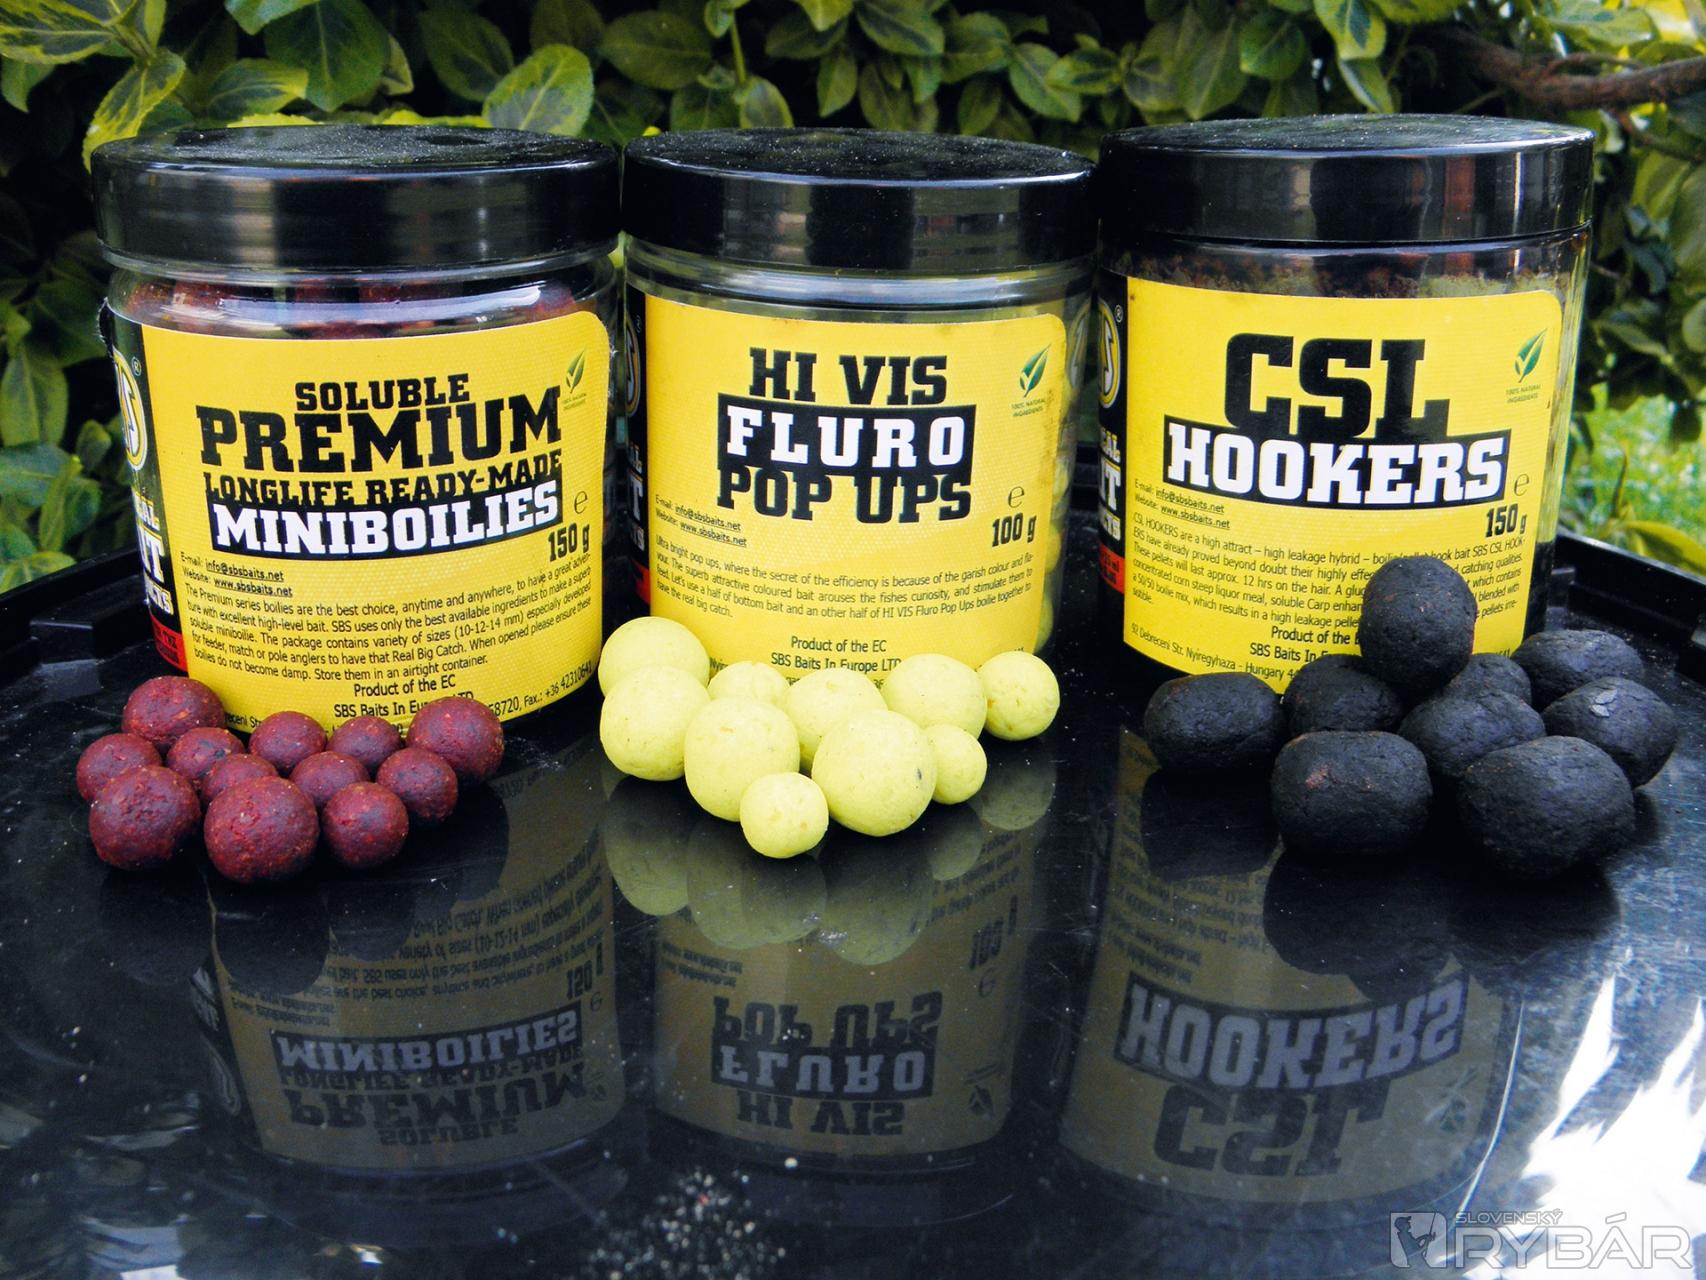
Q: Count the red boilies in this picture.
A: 12